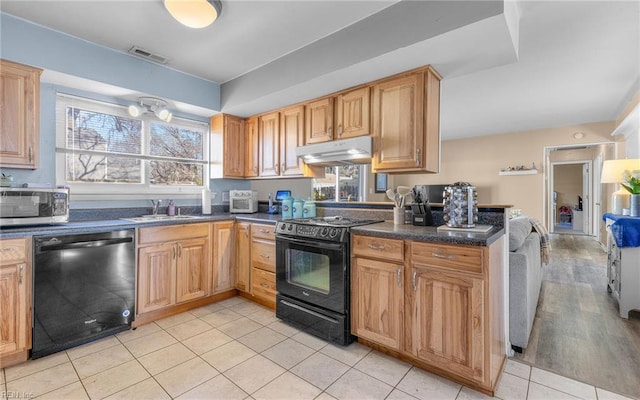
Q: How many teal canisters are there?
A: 3